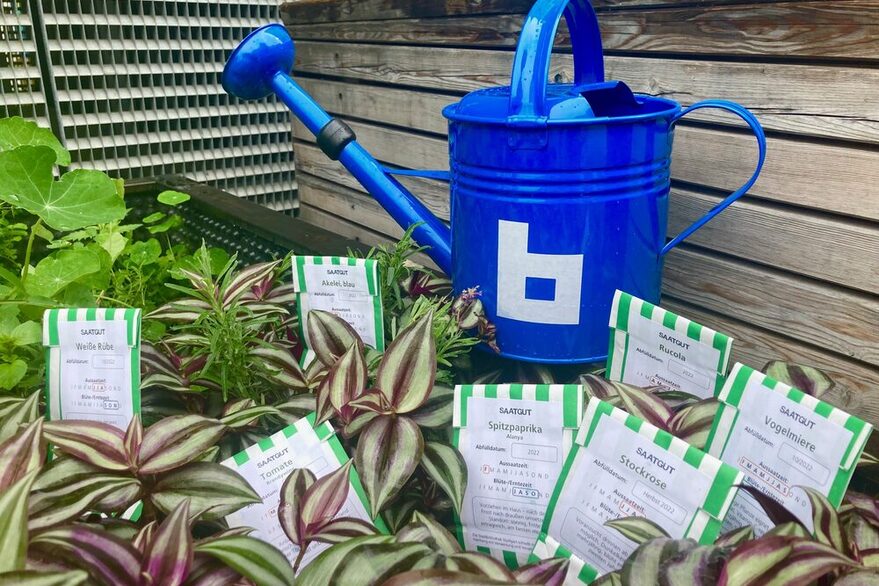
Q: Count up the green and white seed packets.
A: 7